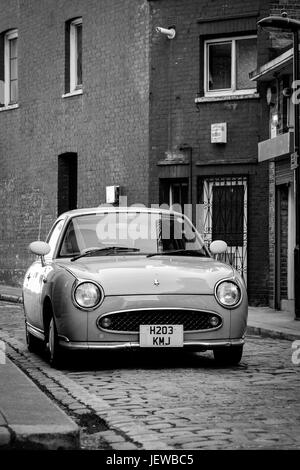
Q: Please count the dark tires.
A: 3